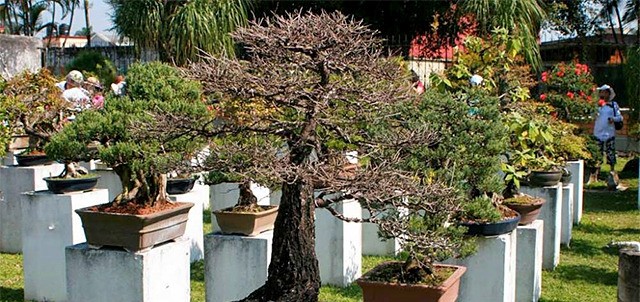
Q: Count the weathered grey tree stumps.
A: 1